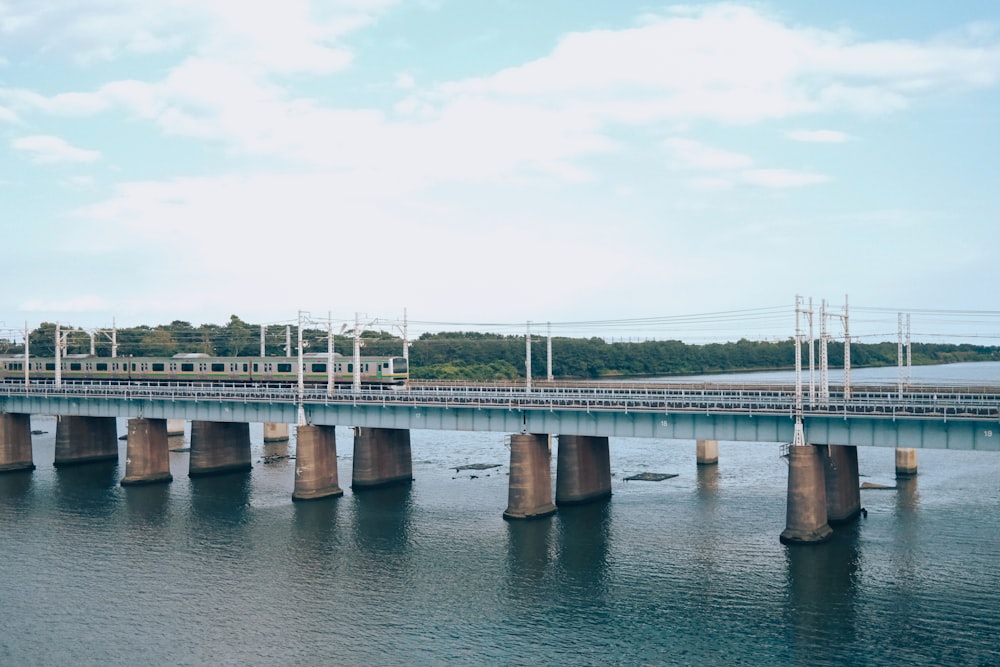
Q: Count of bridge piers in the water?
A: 14